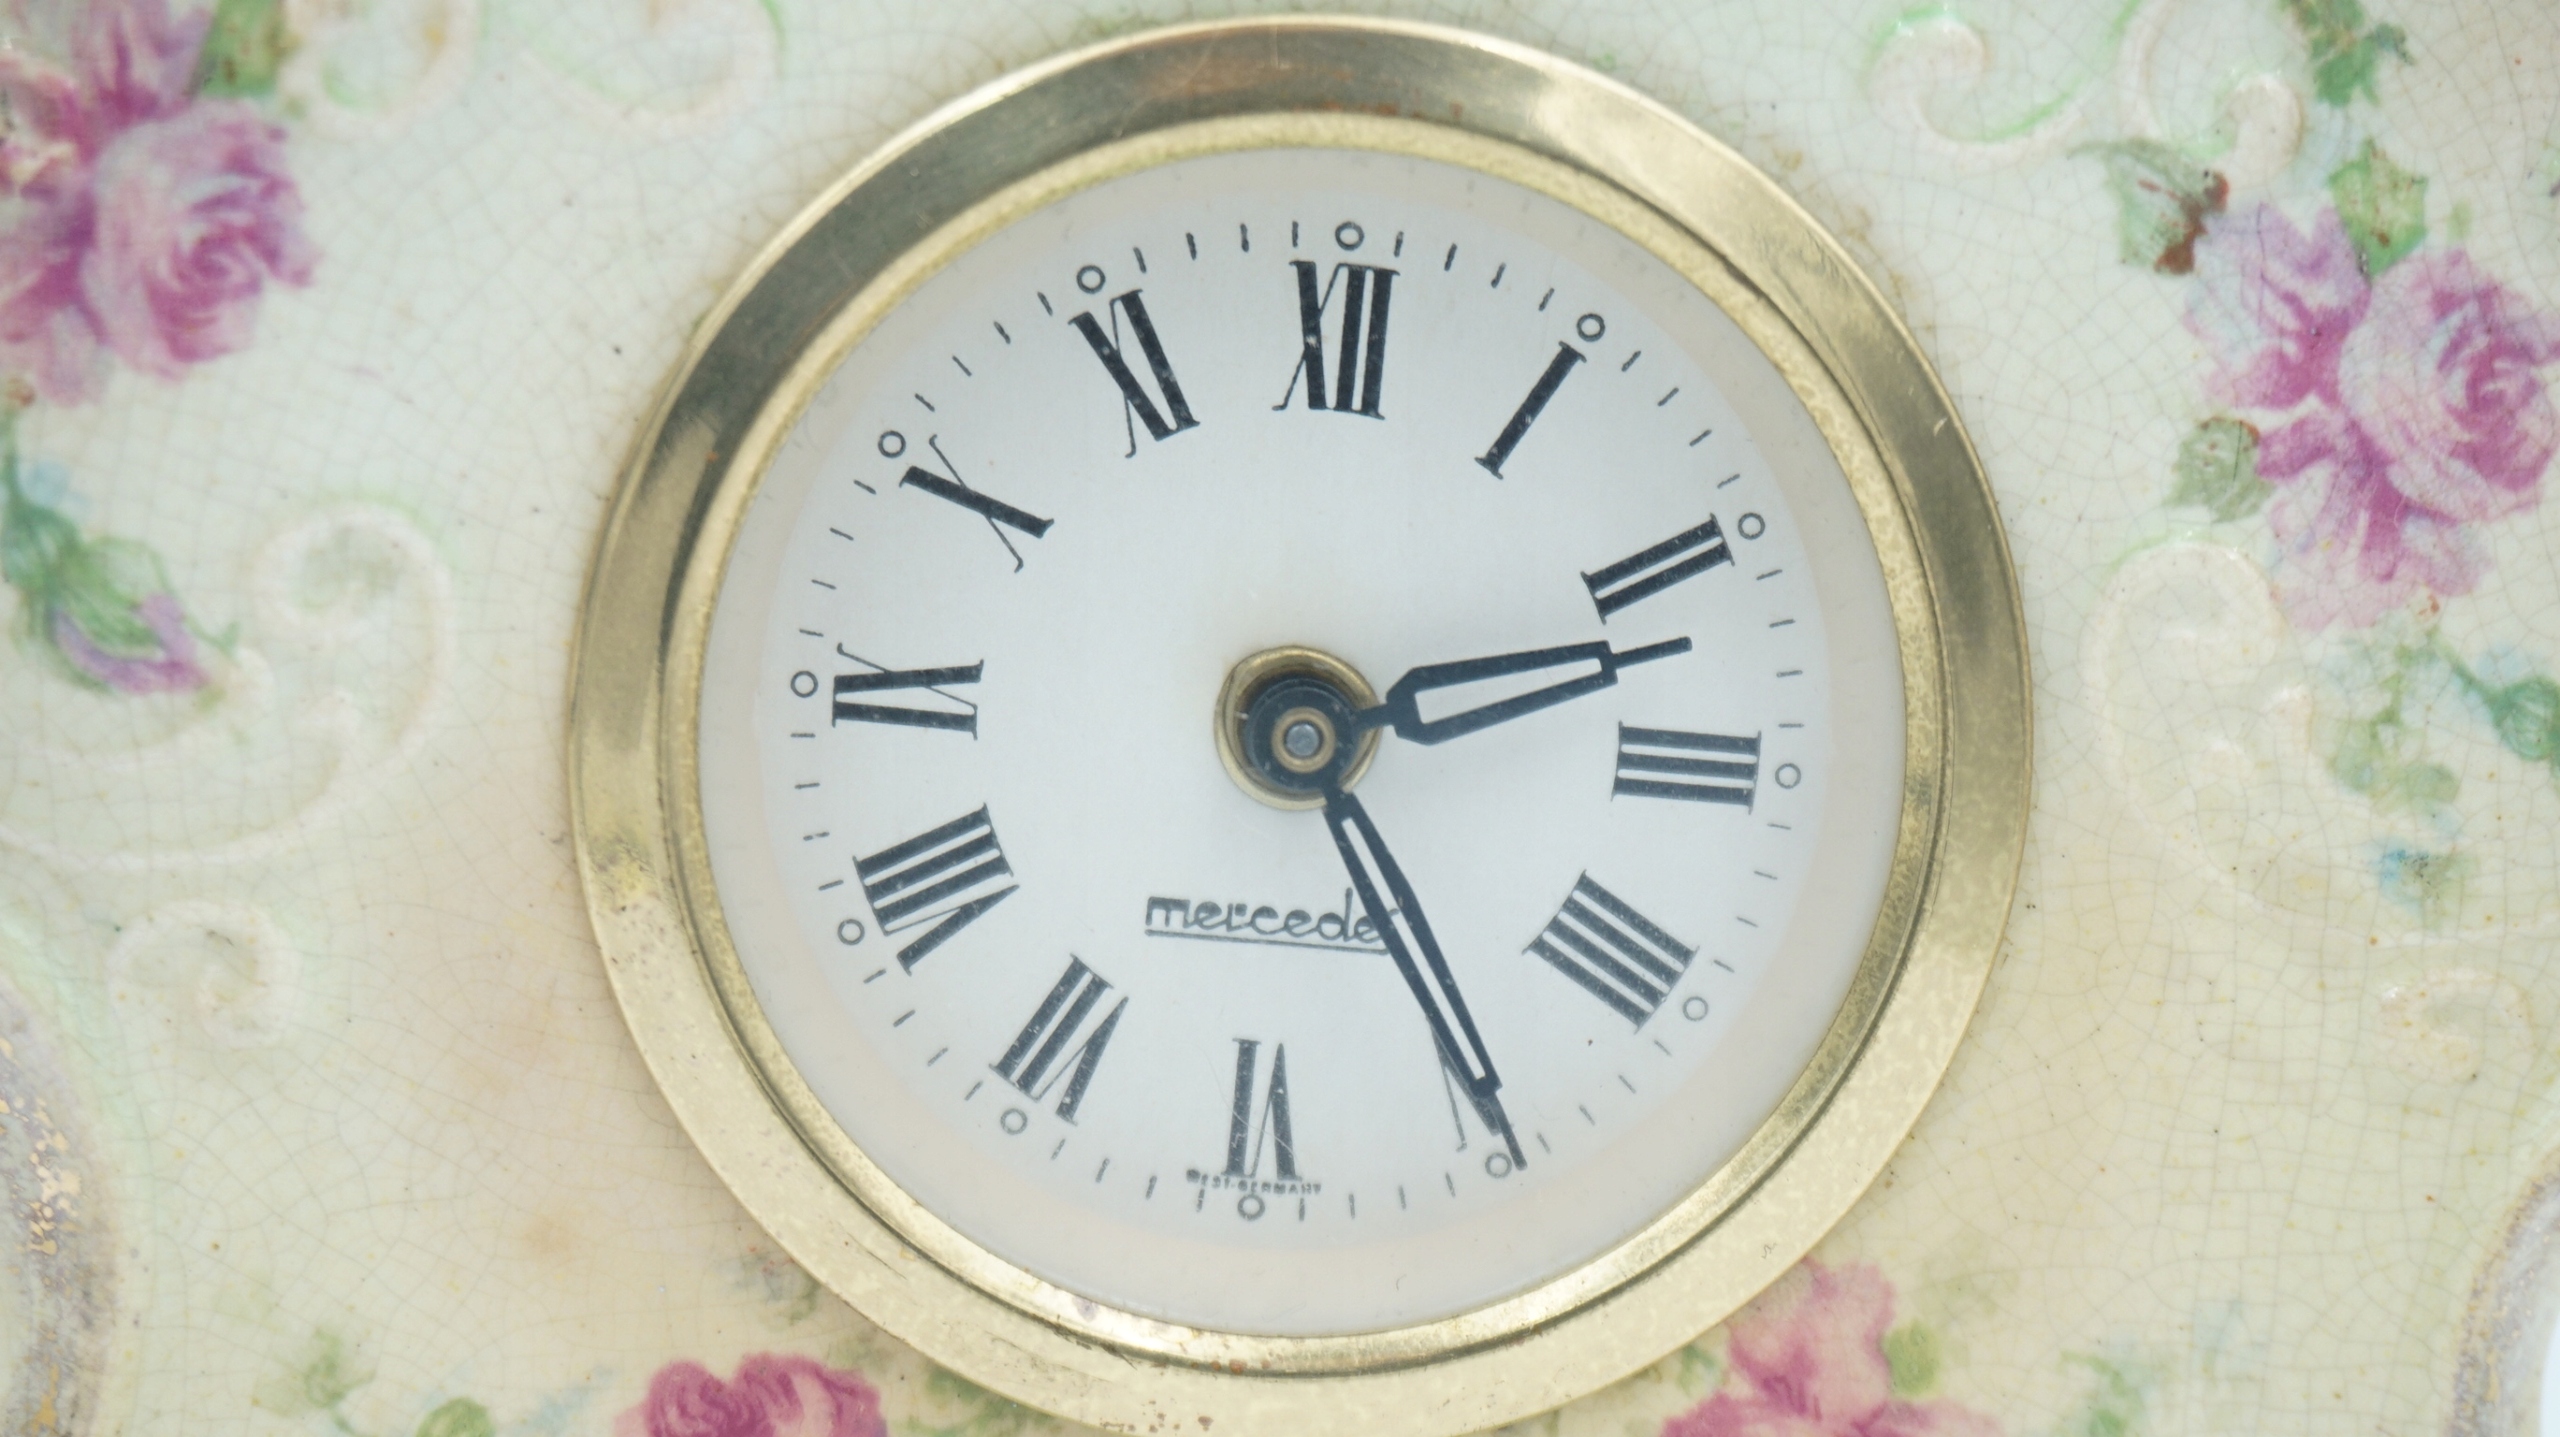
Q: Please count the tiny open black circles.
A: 12